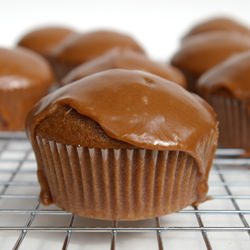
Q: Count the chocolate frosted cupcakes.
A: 8